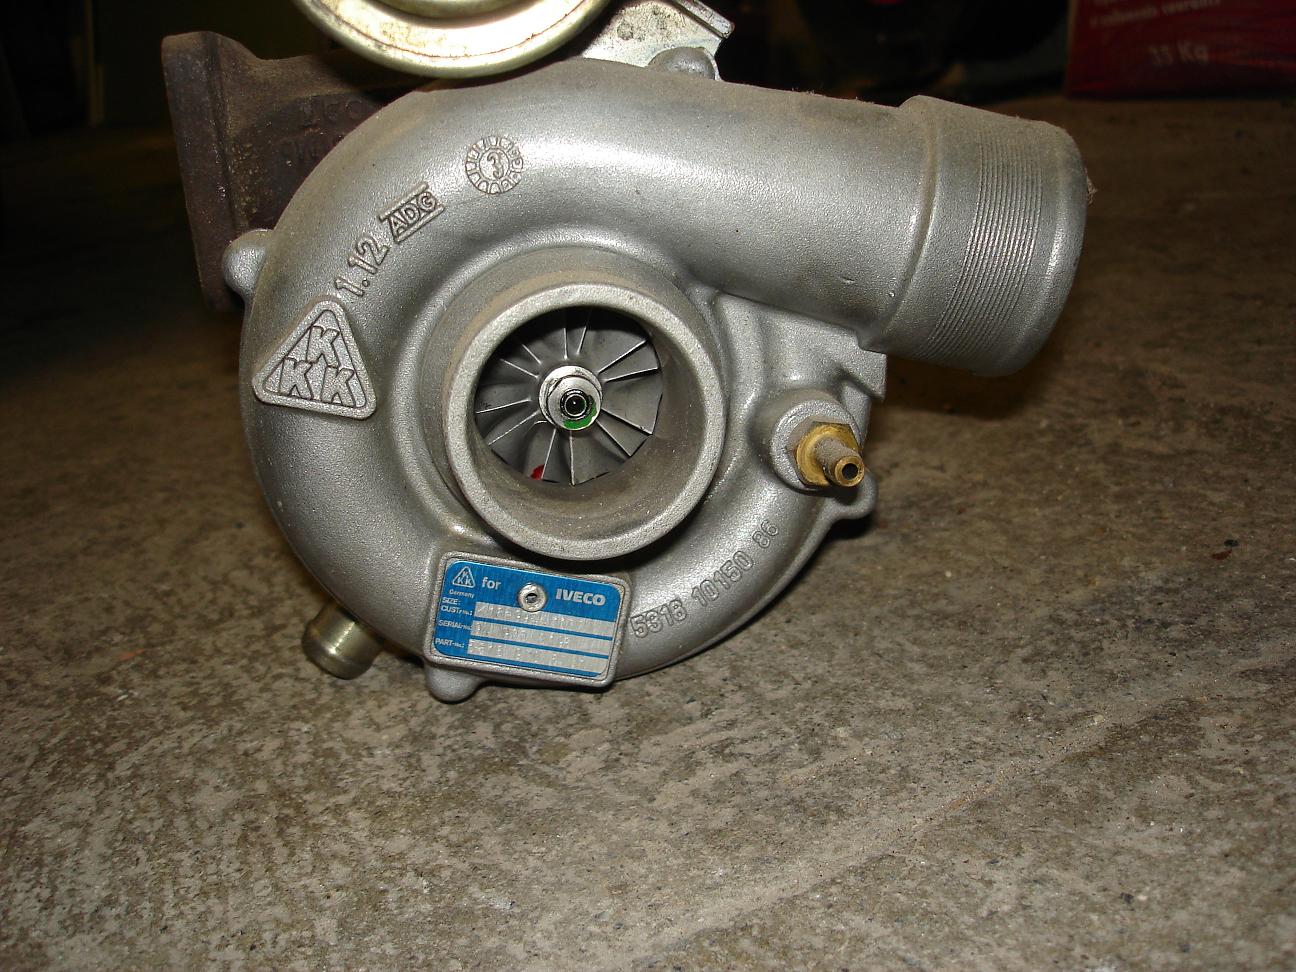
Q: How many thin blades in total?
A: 12